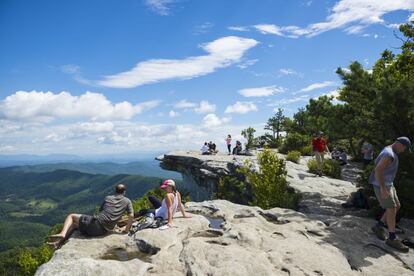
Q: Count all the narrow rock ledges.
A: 1